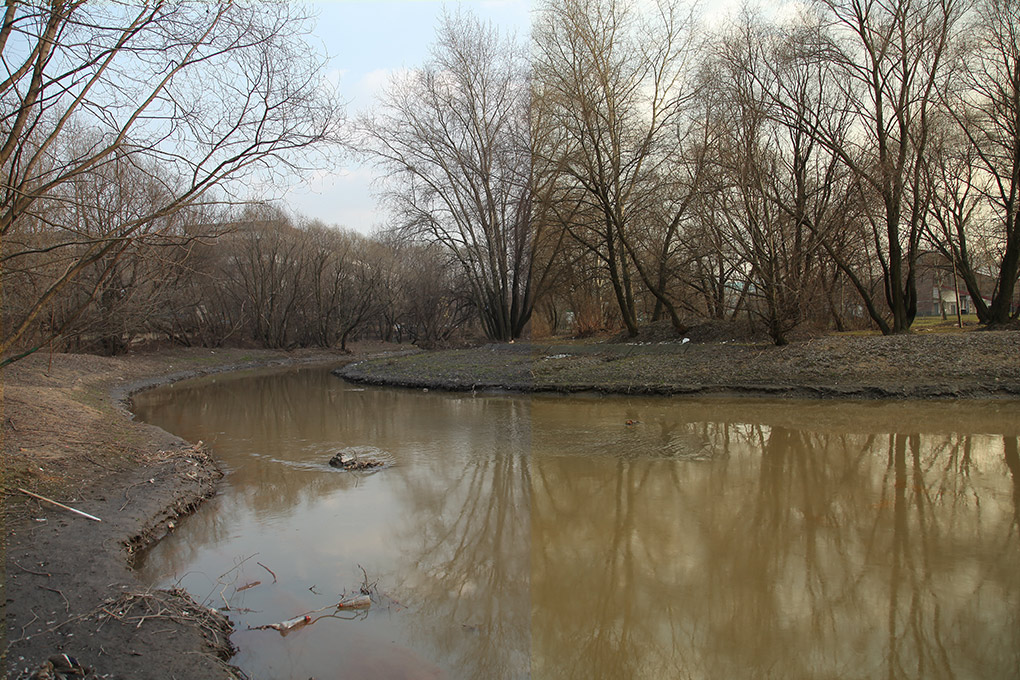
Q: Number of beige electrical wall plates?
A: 0